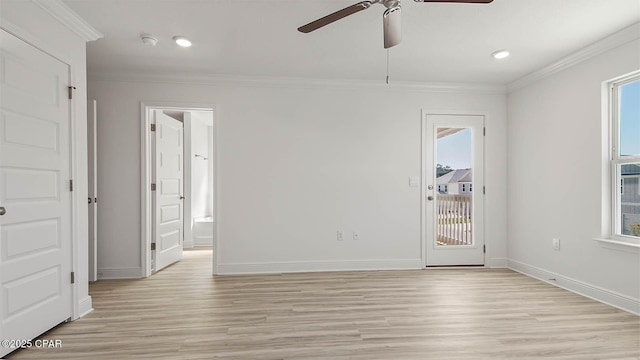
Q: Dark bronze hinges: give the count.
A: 9